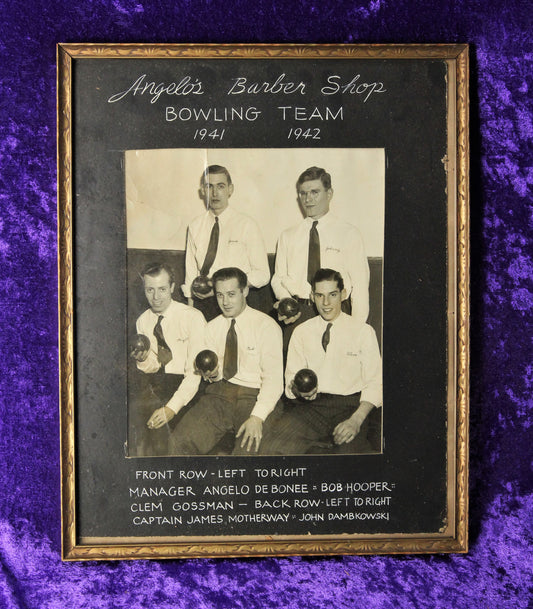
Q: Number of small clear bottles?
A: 0